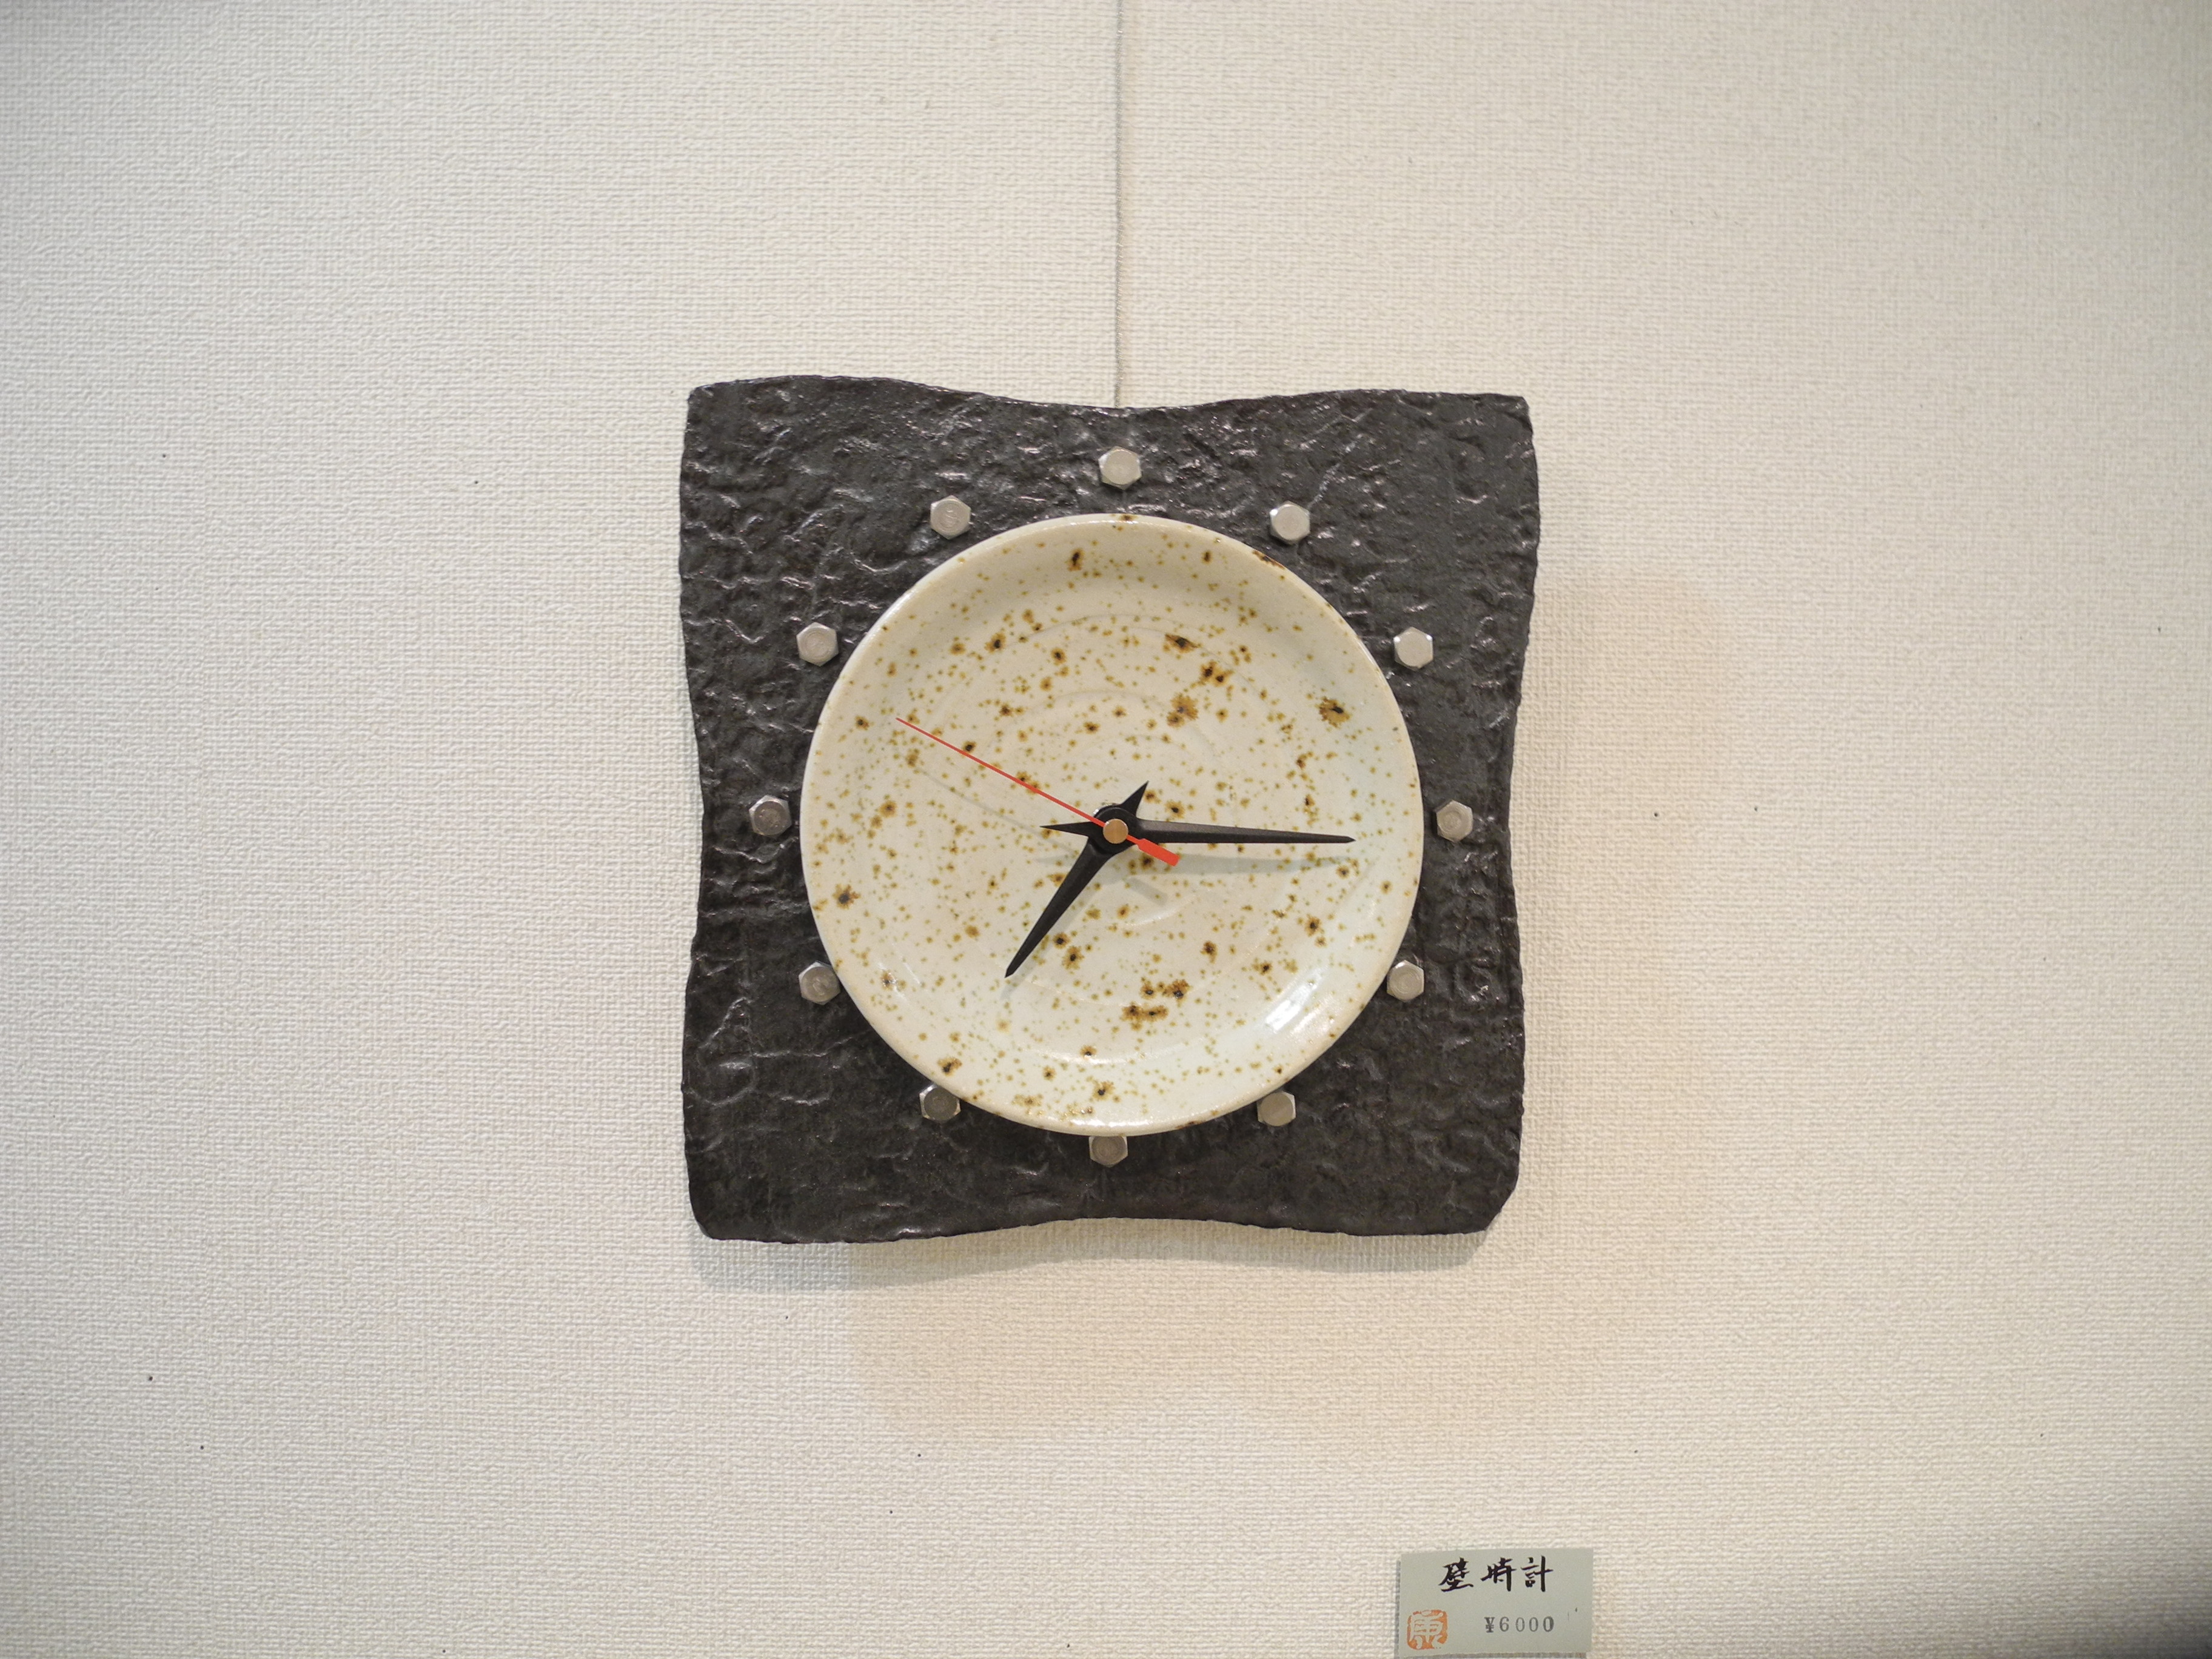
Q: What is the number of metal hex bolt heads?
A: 12